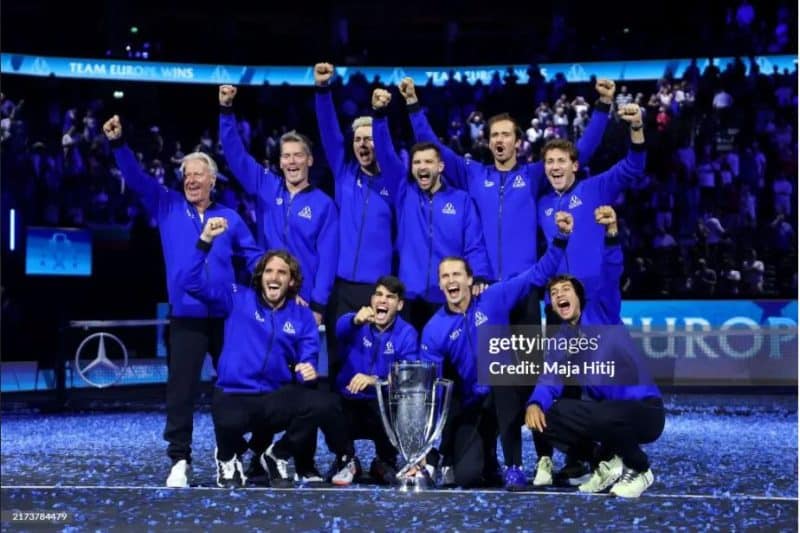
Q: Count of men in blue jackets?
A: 10